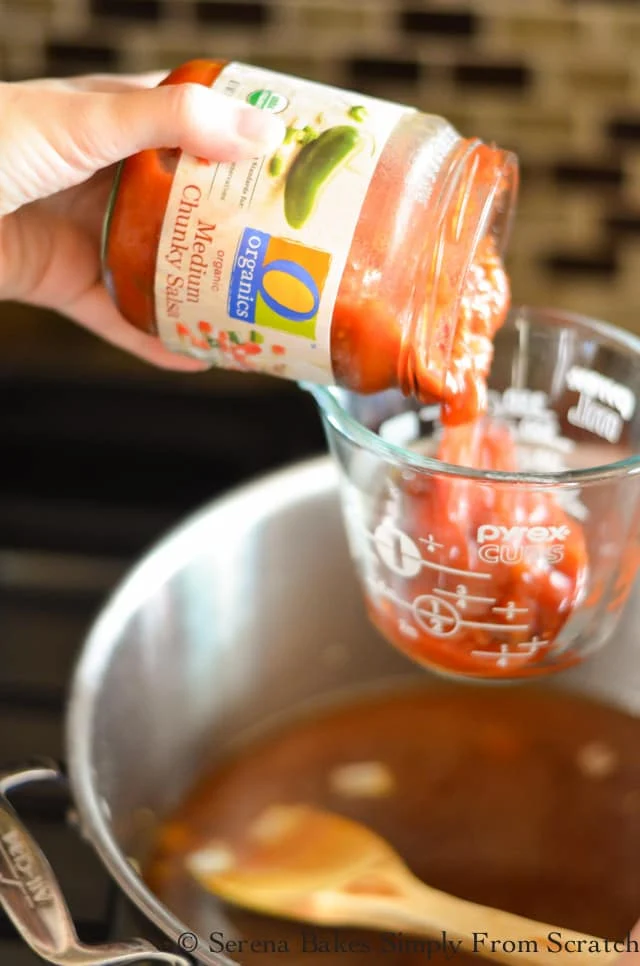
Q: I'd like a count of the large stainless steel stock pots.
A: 1